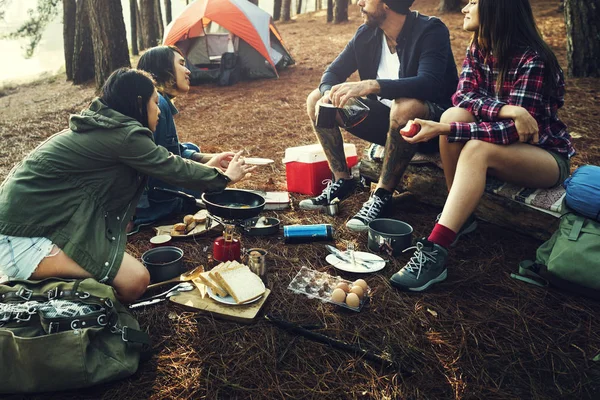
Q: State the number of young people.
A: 4